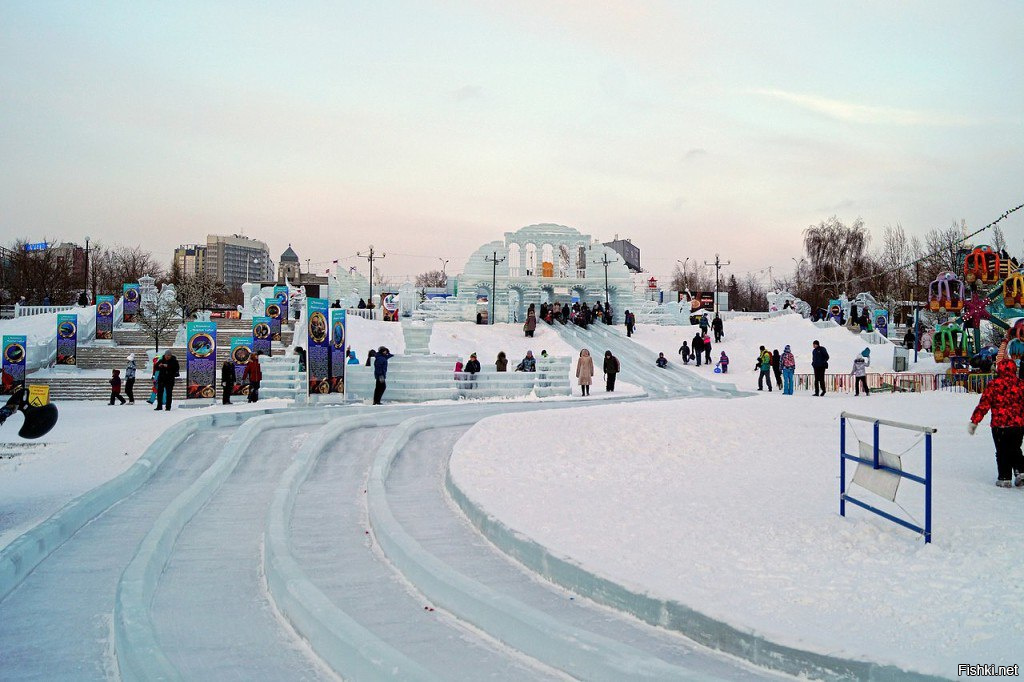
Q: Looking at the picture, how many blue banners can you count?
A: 13